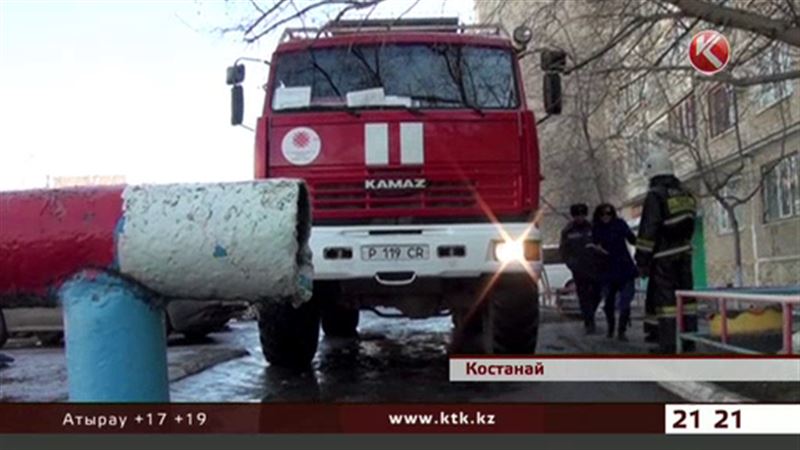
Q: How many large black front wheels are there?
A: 2